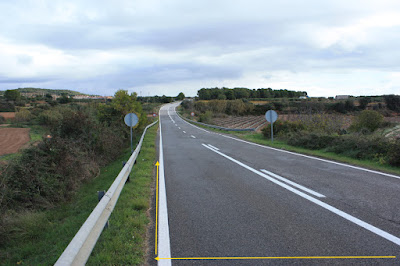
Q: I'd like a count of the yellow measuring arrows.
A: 2